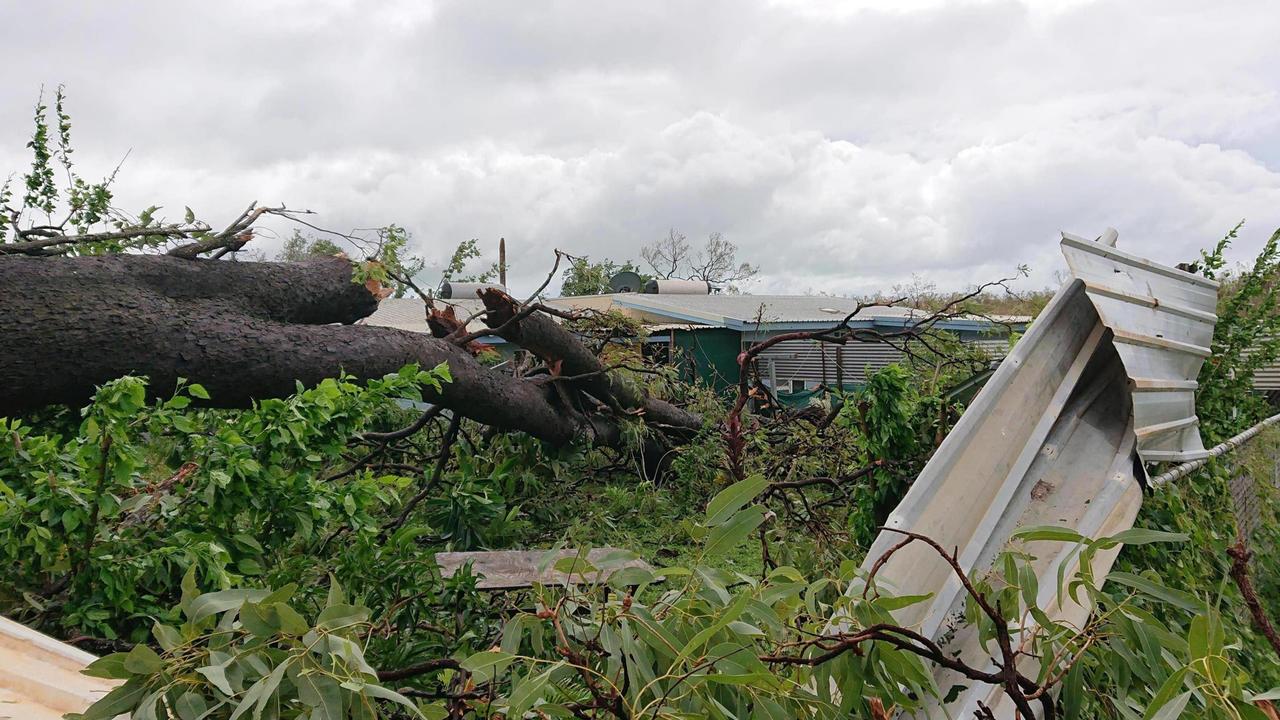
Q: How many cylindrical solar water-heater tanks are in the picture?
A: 2